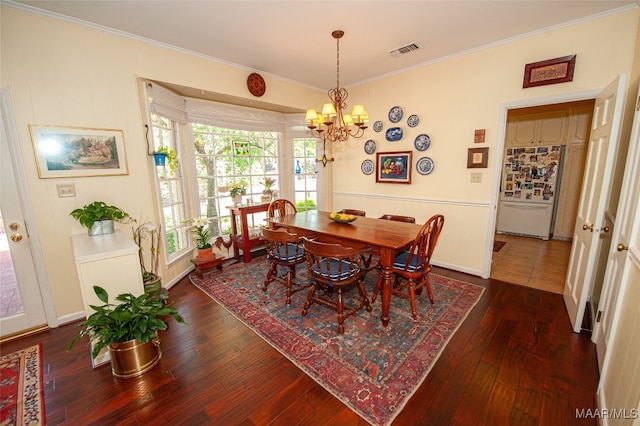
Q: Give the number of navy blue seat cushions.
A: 3